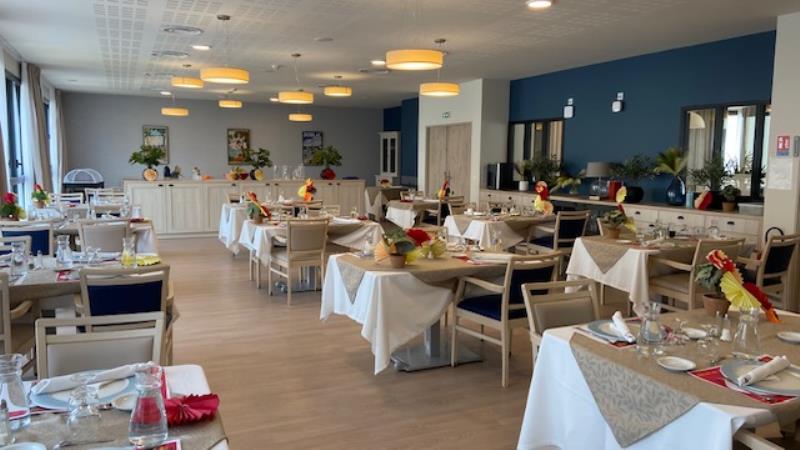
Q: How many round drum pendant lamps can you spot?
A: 9